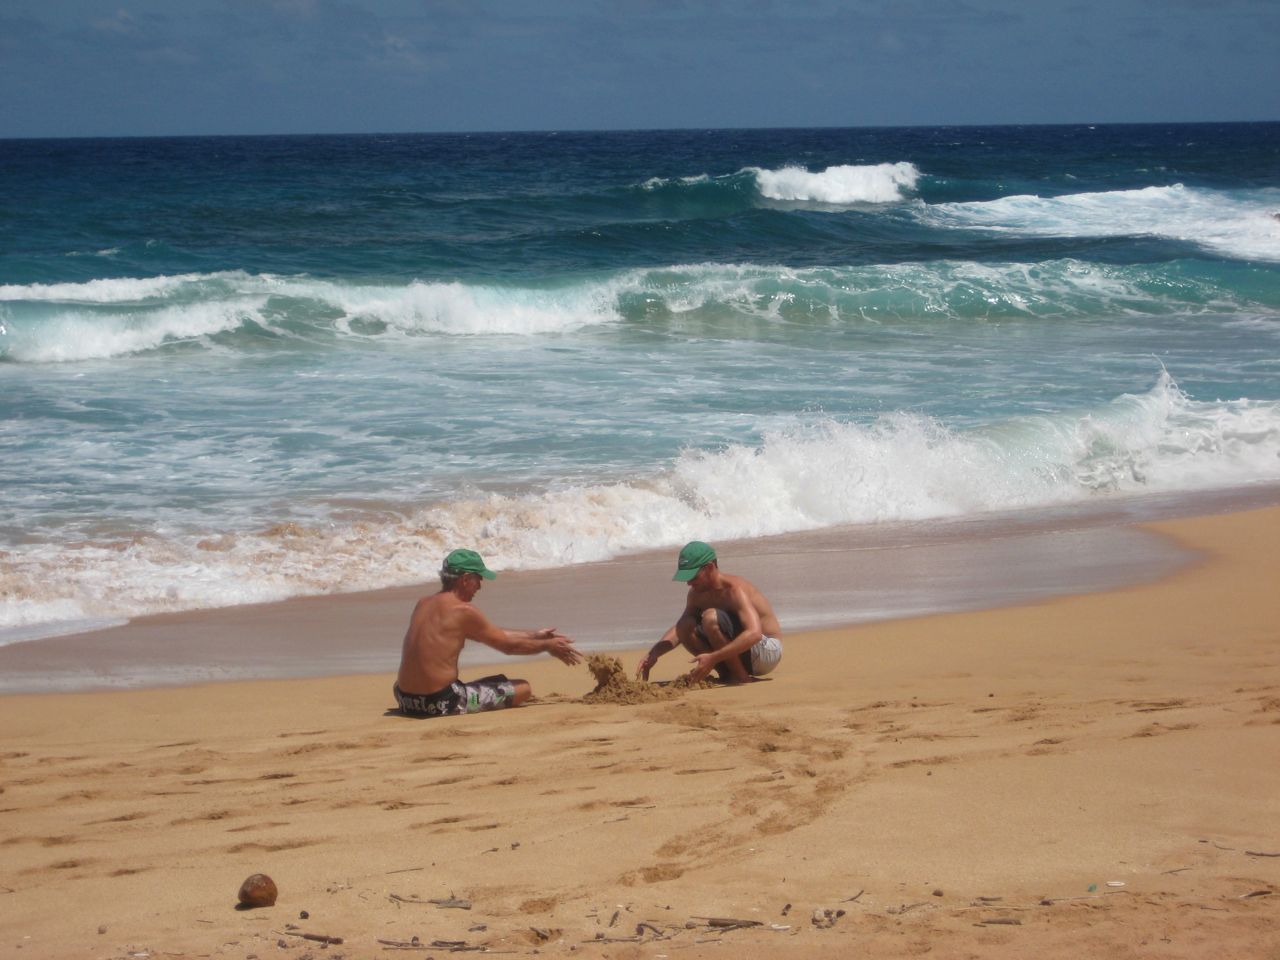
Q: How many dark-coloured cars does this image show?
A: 0